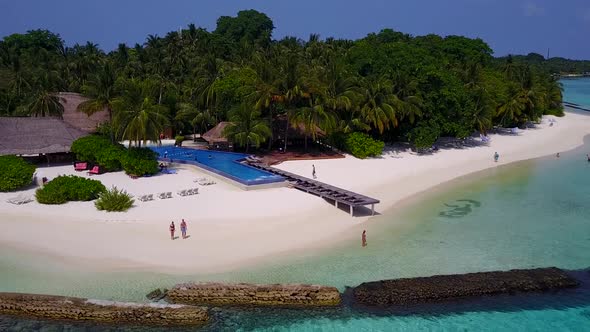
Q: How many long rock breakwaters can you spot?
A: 3